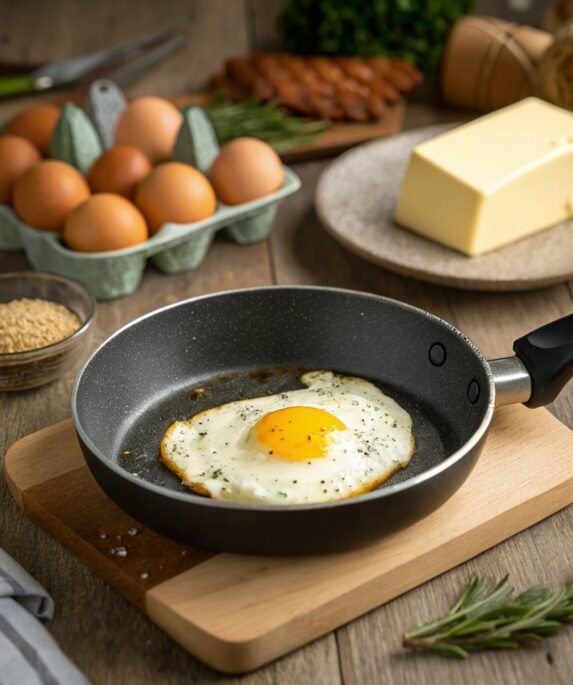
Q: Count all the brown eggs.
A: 8